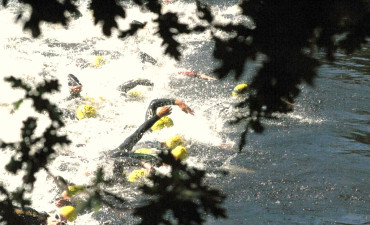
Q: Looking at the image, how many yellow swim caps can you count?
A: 11